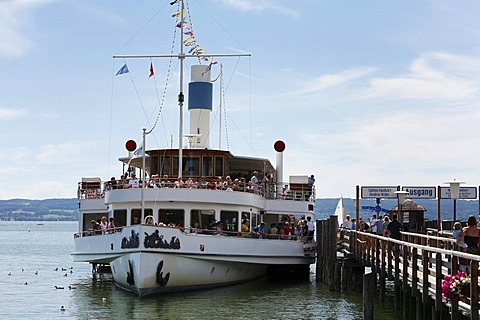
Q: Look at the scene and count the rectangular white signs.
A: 3